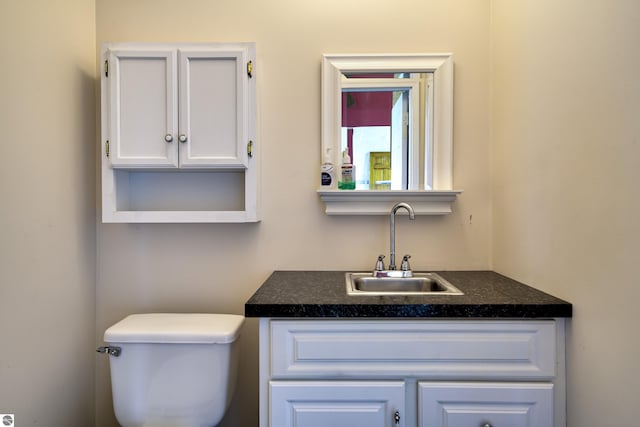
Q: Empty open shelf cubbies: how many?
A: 1